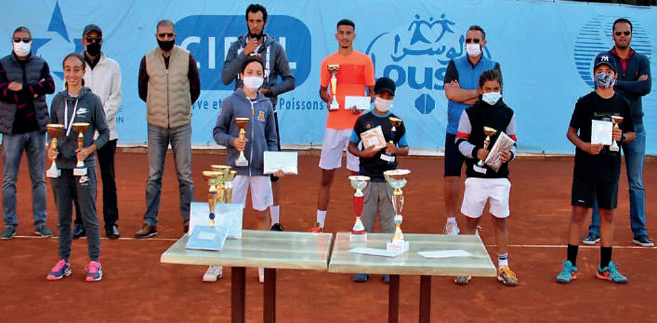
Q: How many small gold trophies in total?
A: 7